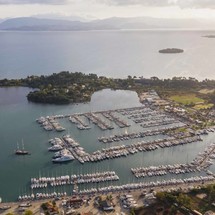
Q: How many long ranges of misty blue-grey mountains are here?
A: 1